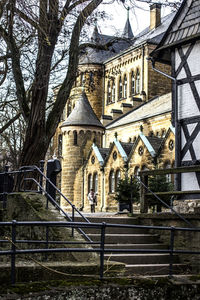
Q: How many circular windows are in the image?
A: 4